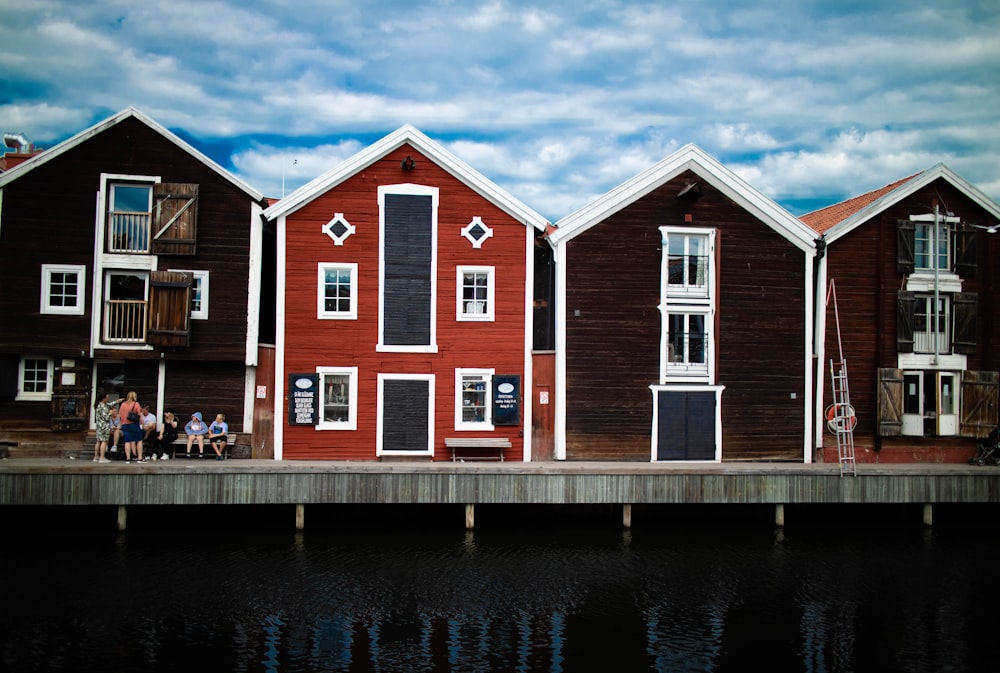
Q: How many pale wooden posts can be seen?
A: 6